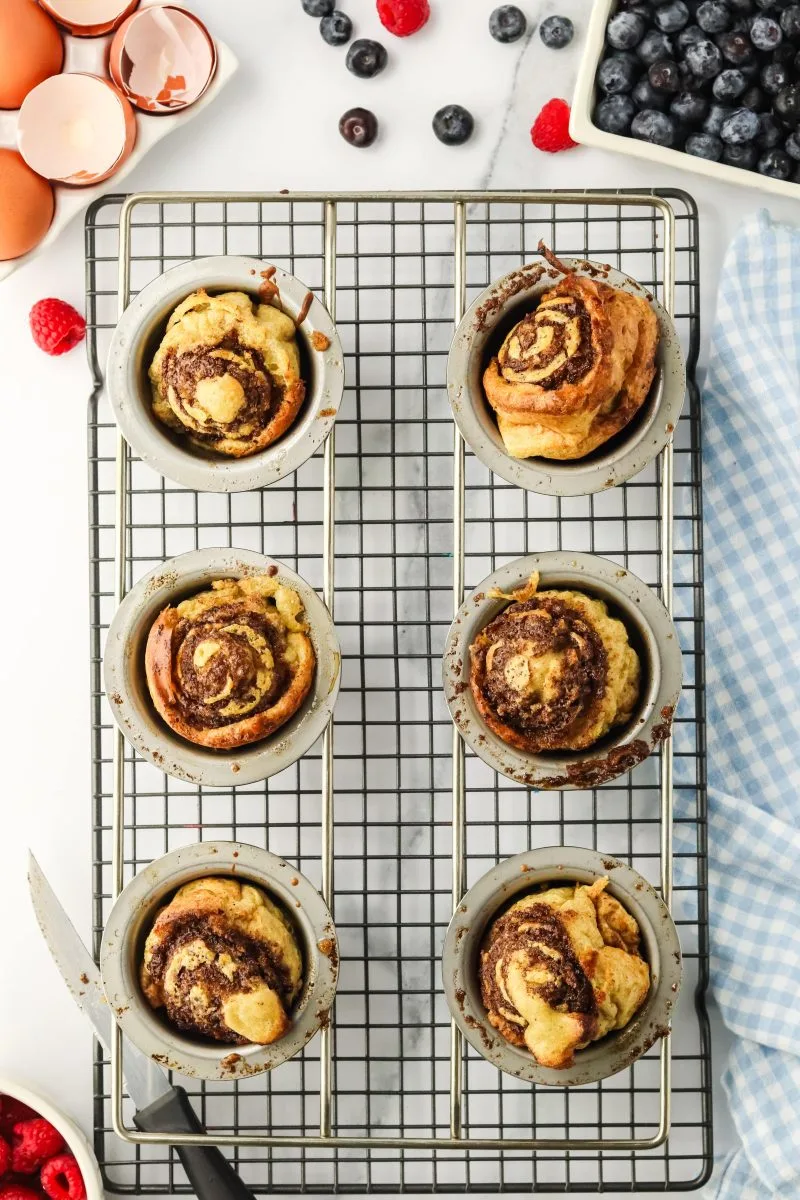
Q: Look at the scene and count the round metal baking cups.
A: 6